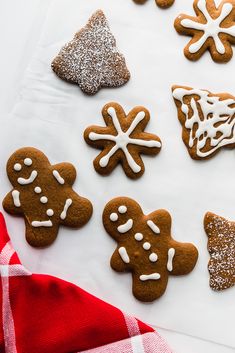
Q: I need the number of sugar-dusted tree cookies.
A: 2